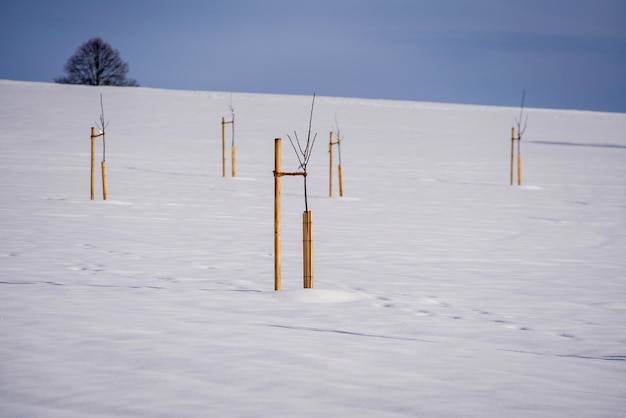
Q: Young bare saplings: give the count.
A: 5